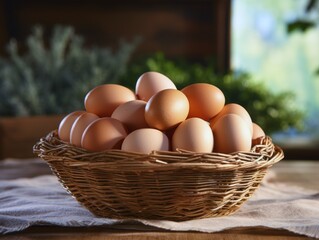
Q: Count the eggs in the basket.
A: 13